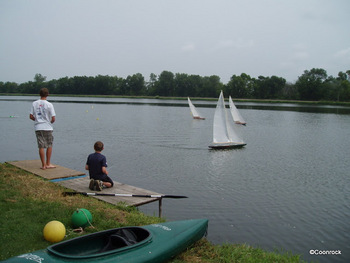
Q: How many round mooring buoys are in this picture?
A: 2